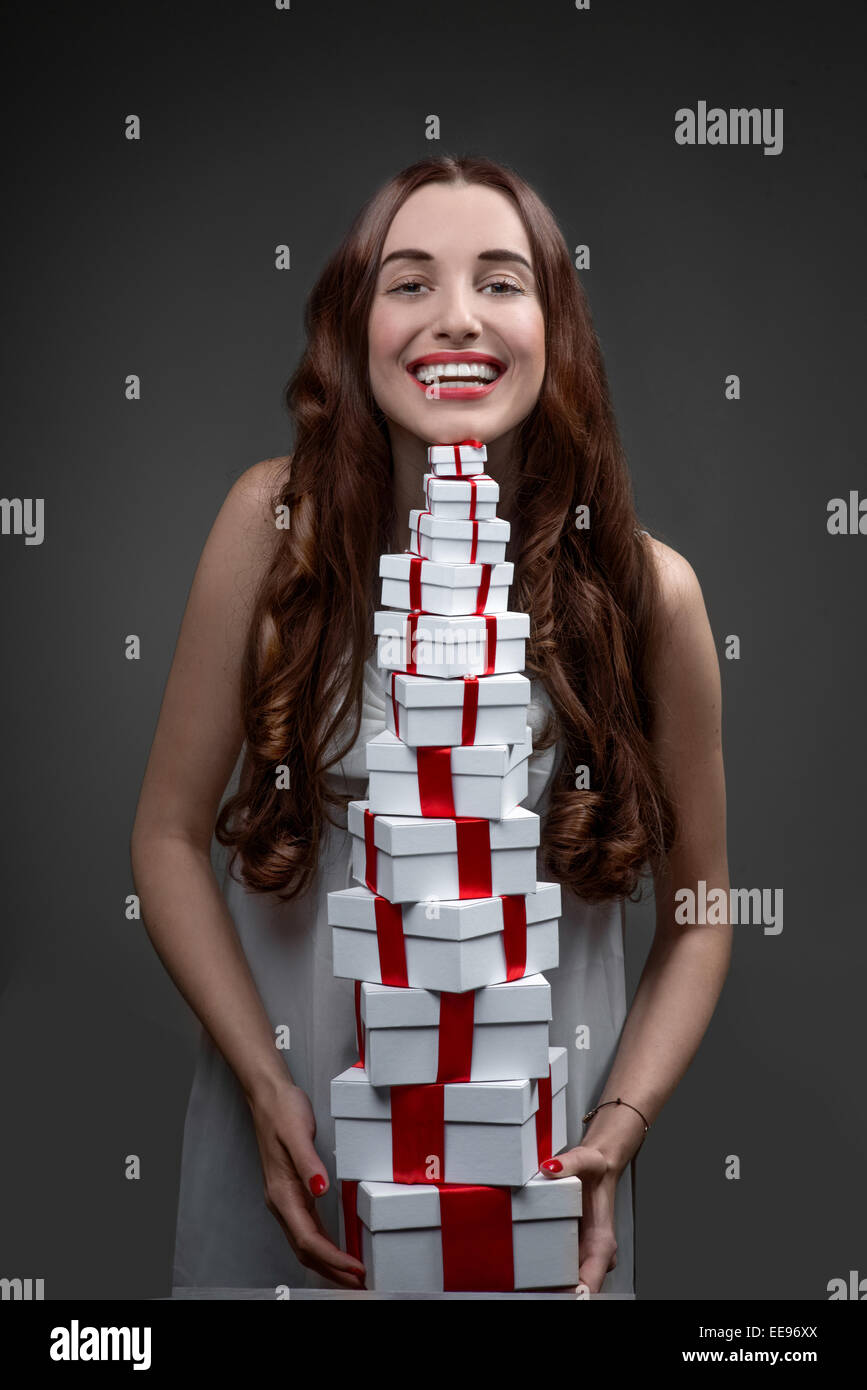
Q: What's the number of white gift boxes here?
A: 12